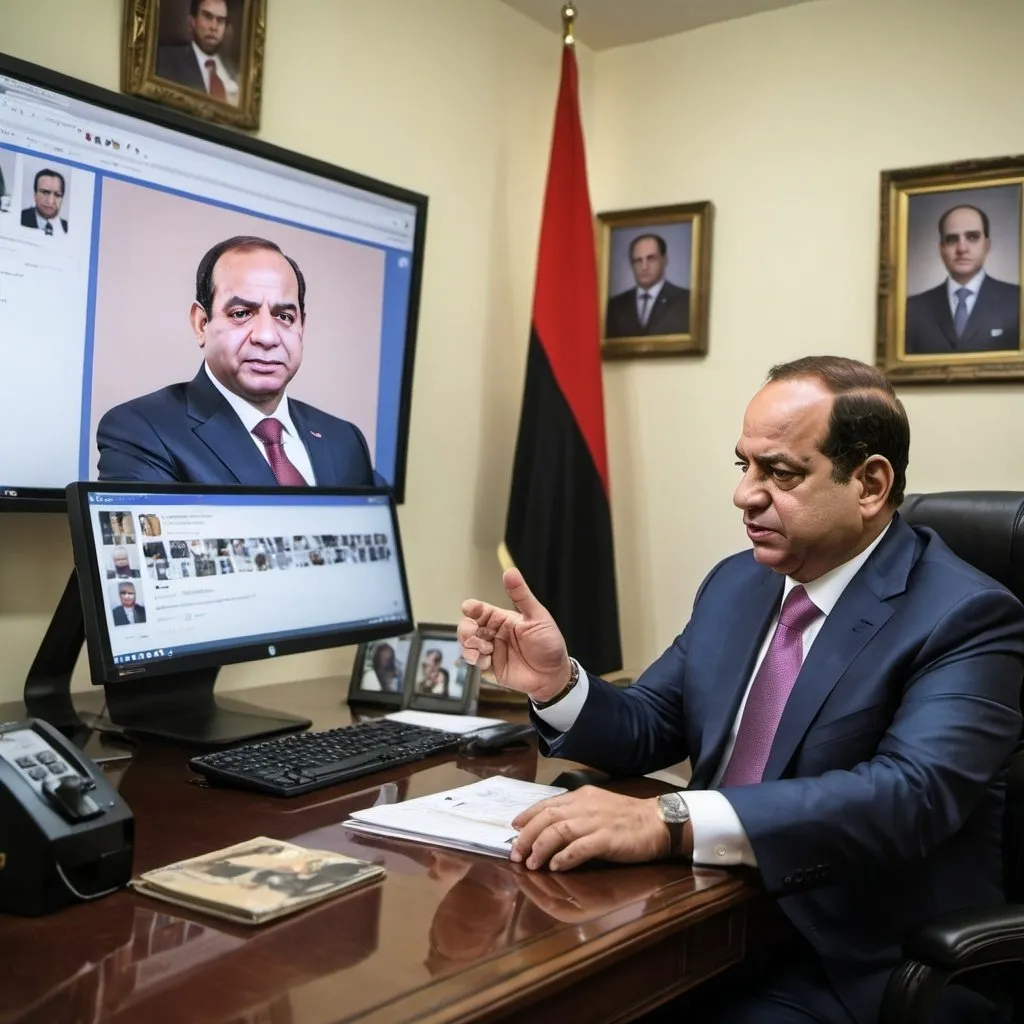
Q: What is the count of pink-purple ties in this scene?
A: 1